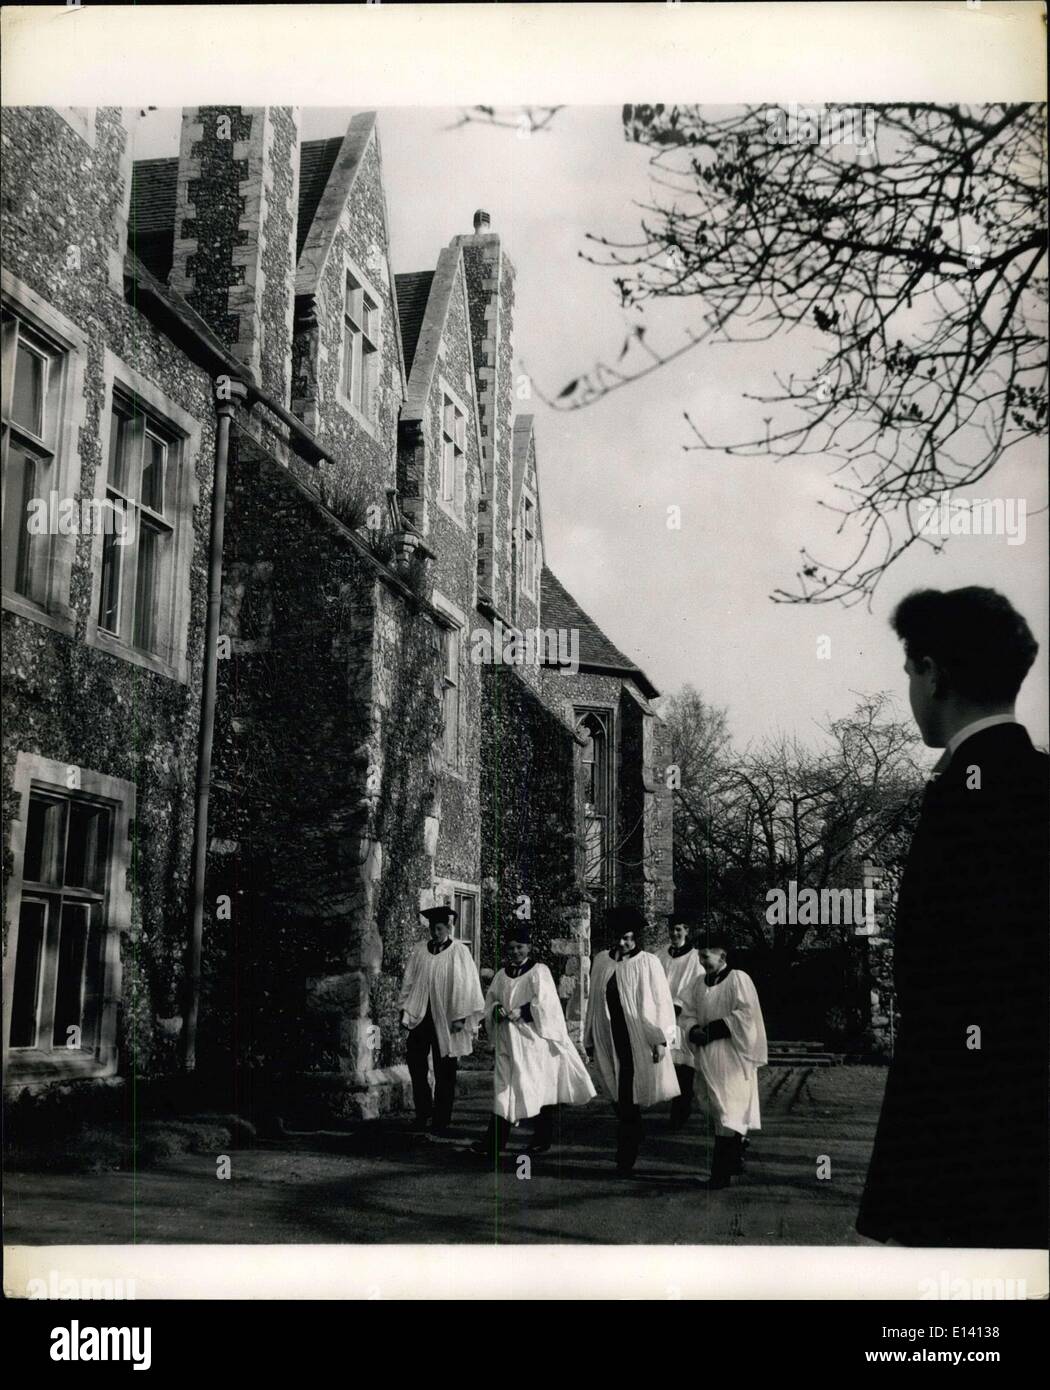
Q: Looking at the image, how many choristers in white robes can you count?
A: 5